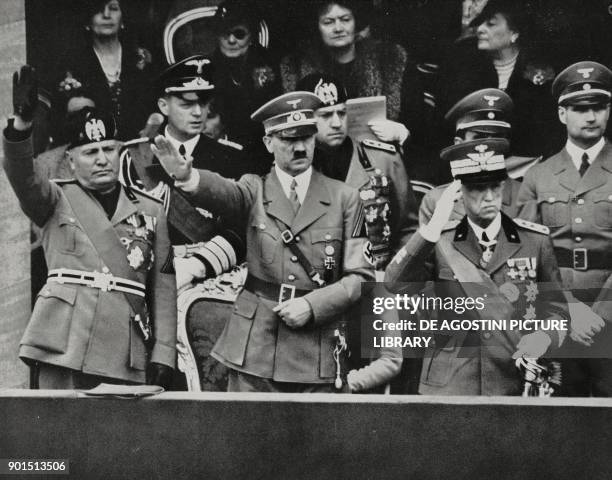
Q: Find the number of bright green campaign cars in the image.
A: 0